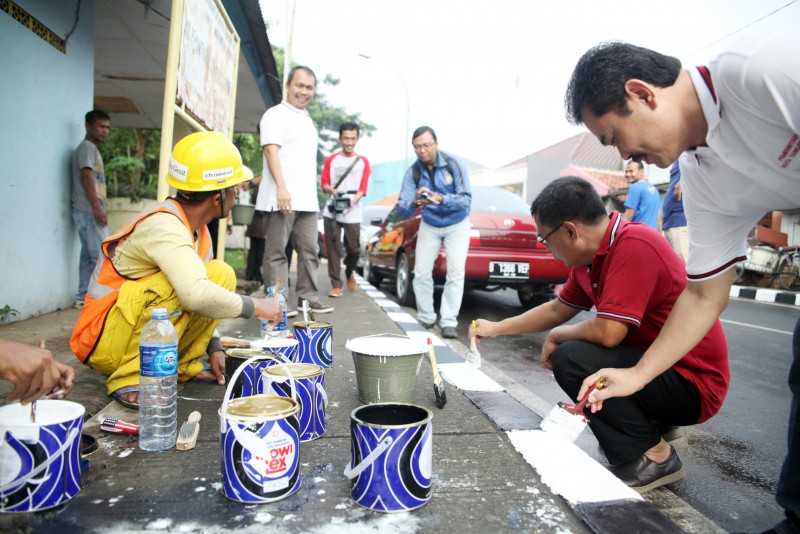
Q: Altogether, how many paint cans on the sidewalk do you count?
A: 7